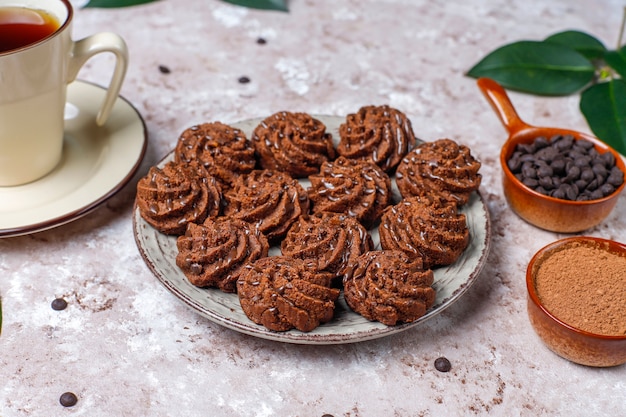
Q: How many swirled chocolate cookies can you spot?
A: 12